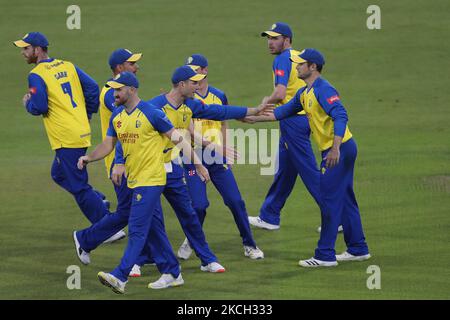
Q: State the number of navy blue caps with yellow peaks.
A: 7